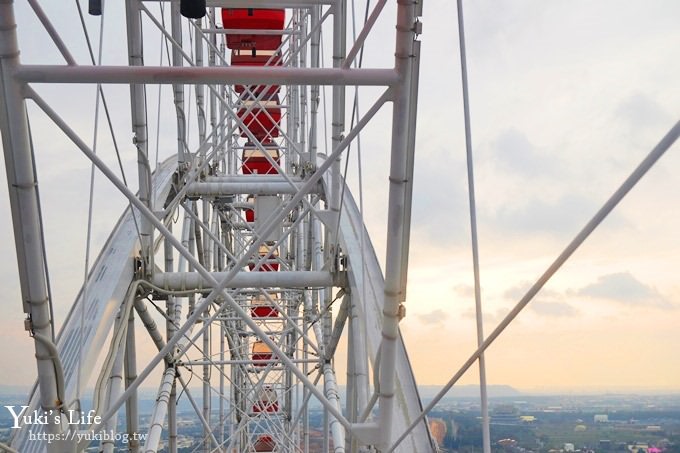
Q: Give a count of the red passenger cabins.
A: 10